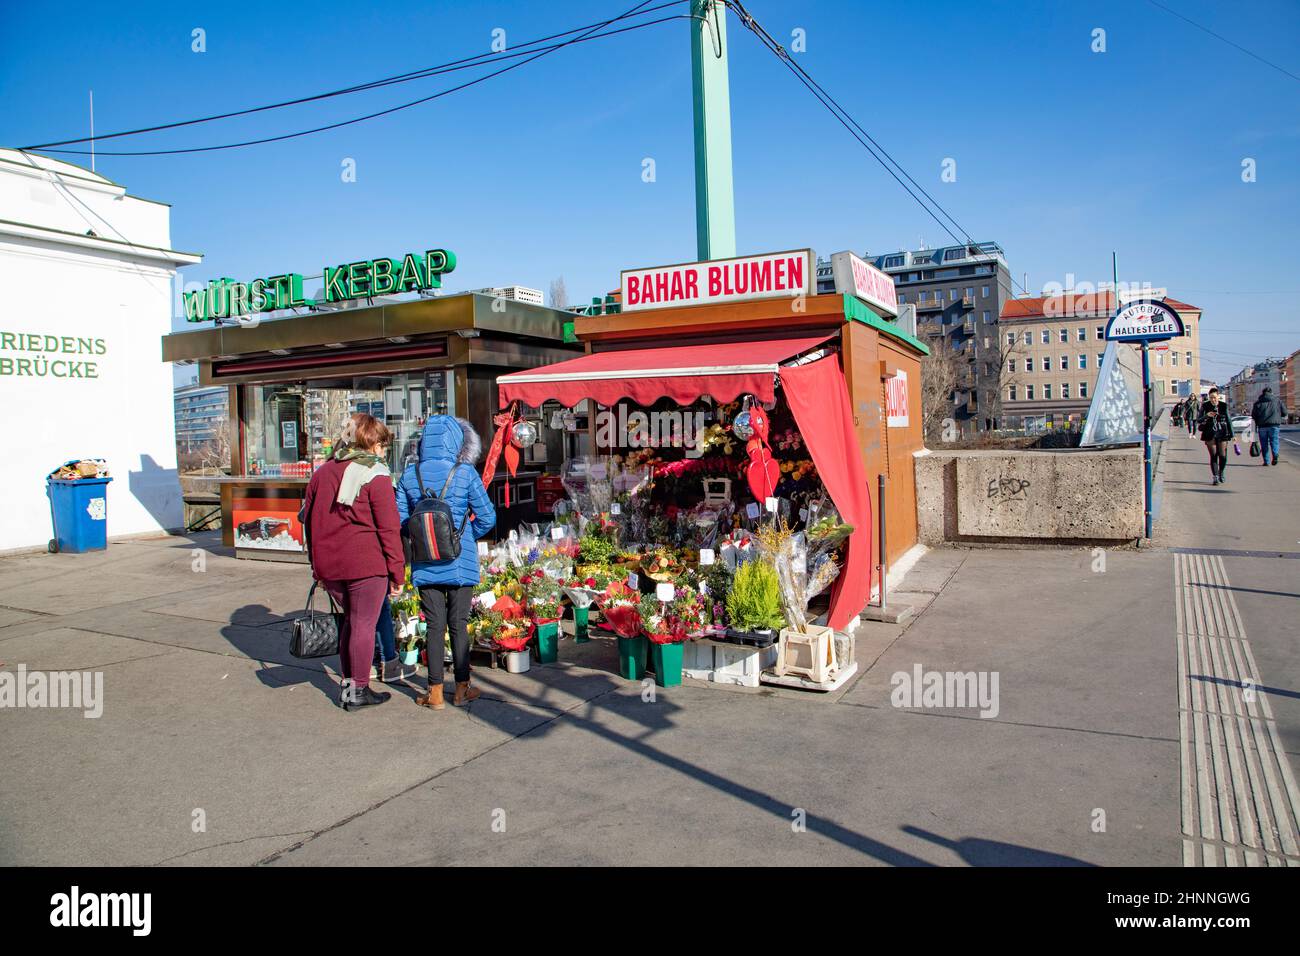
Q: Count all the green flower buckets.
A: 4